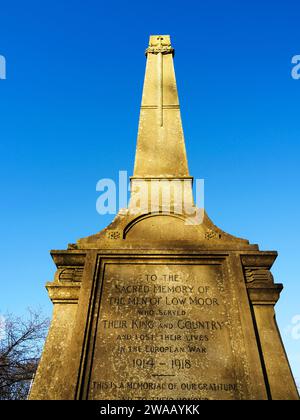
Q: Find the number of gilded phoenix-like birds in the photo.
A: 0